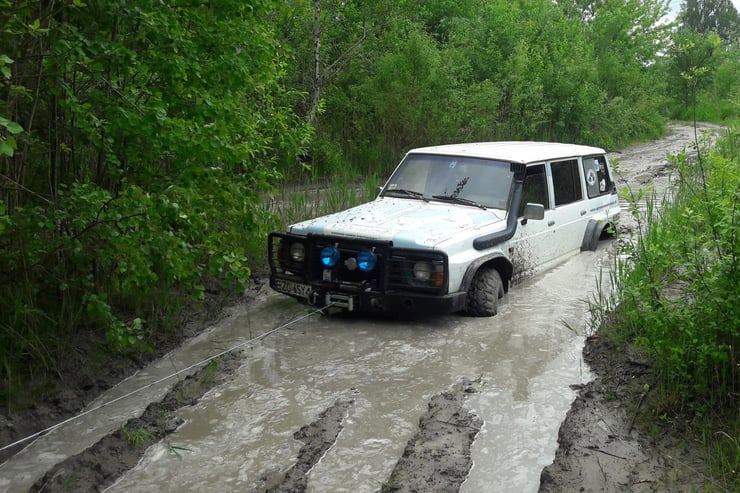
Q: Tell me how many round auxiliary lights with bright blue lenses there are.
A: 2